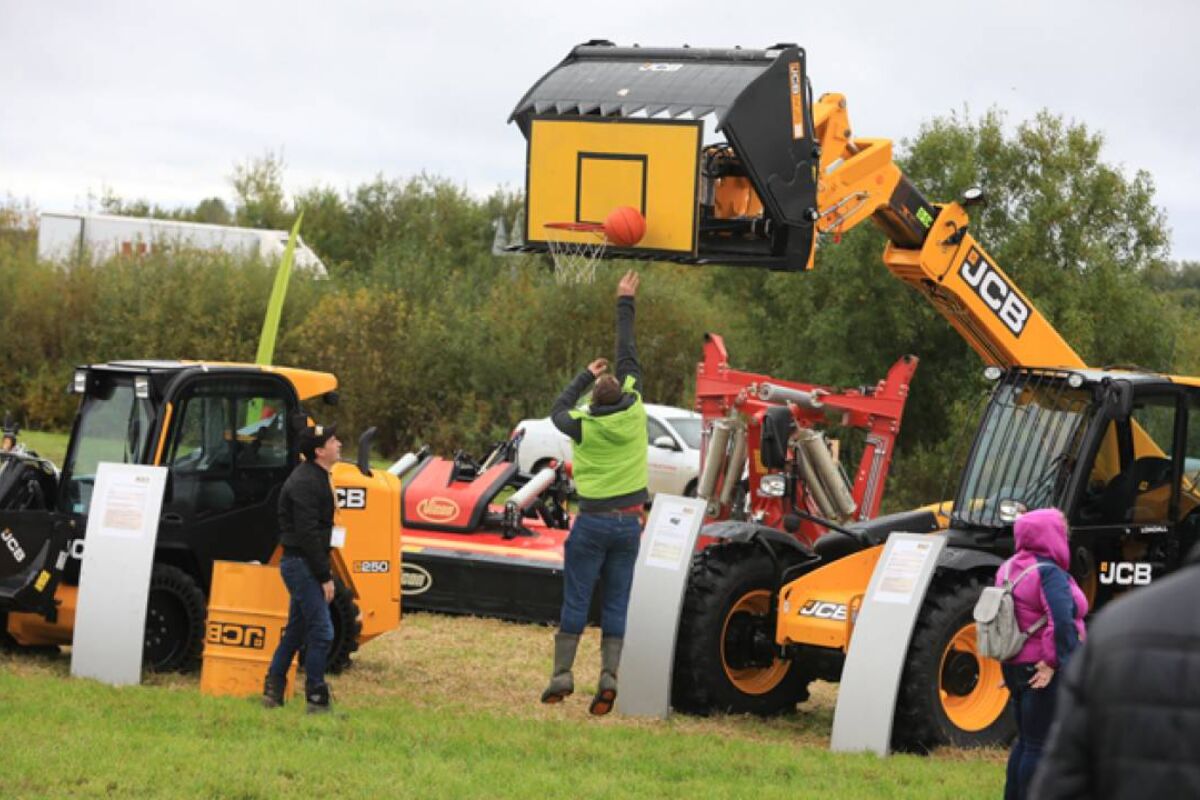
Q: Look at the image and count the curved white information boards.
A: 3